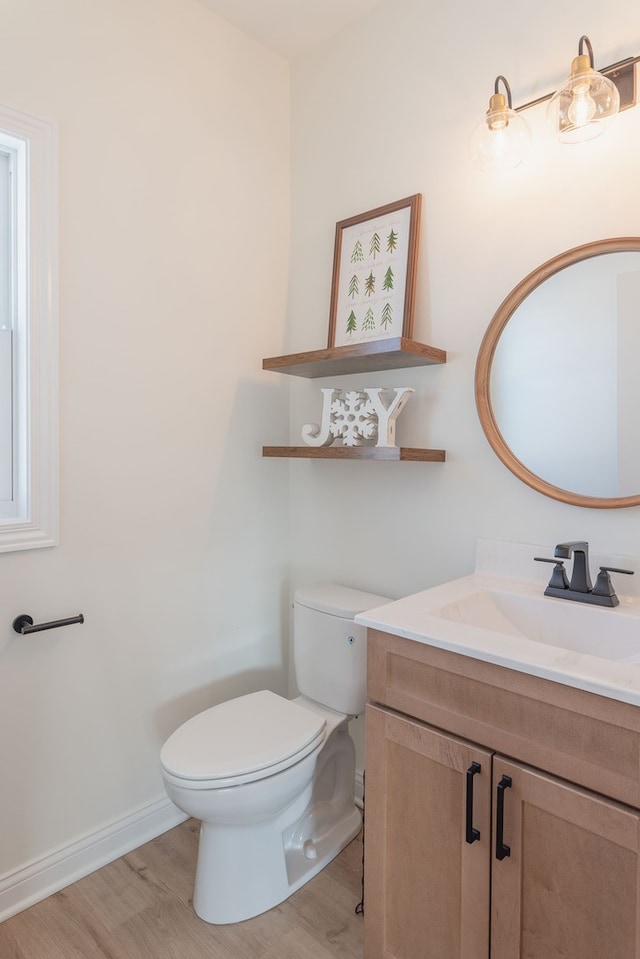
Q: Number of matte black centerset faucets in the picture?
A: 1